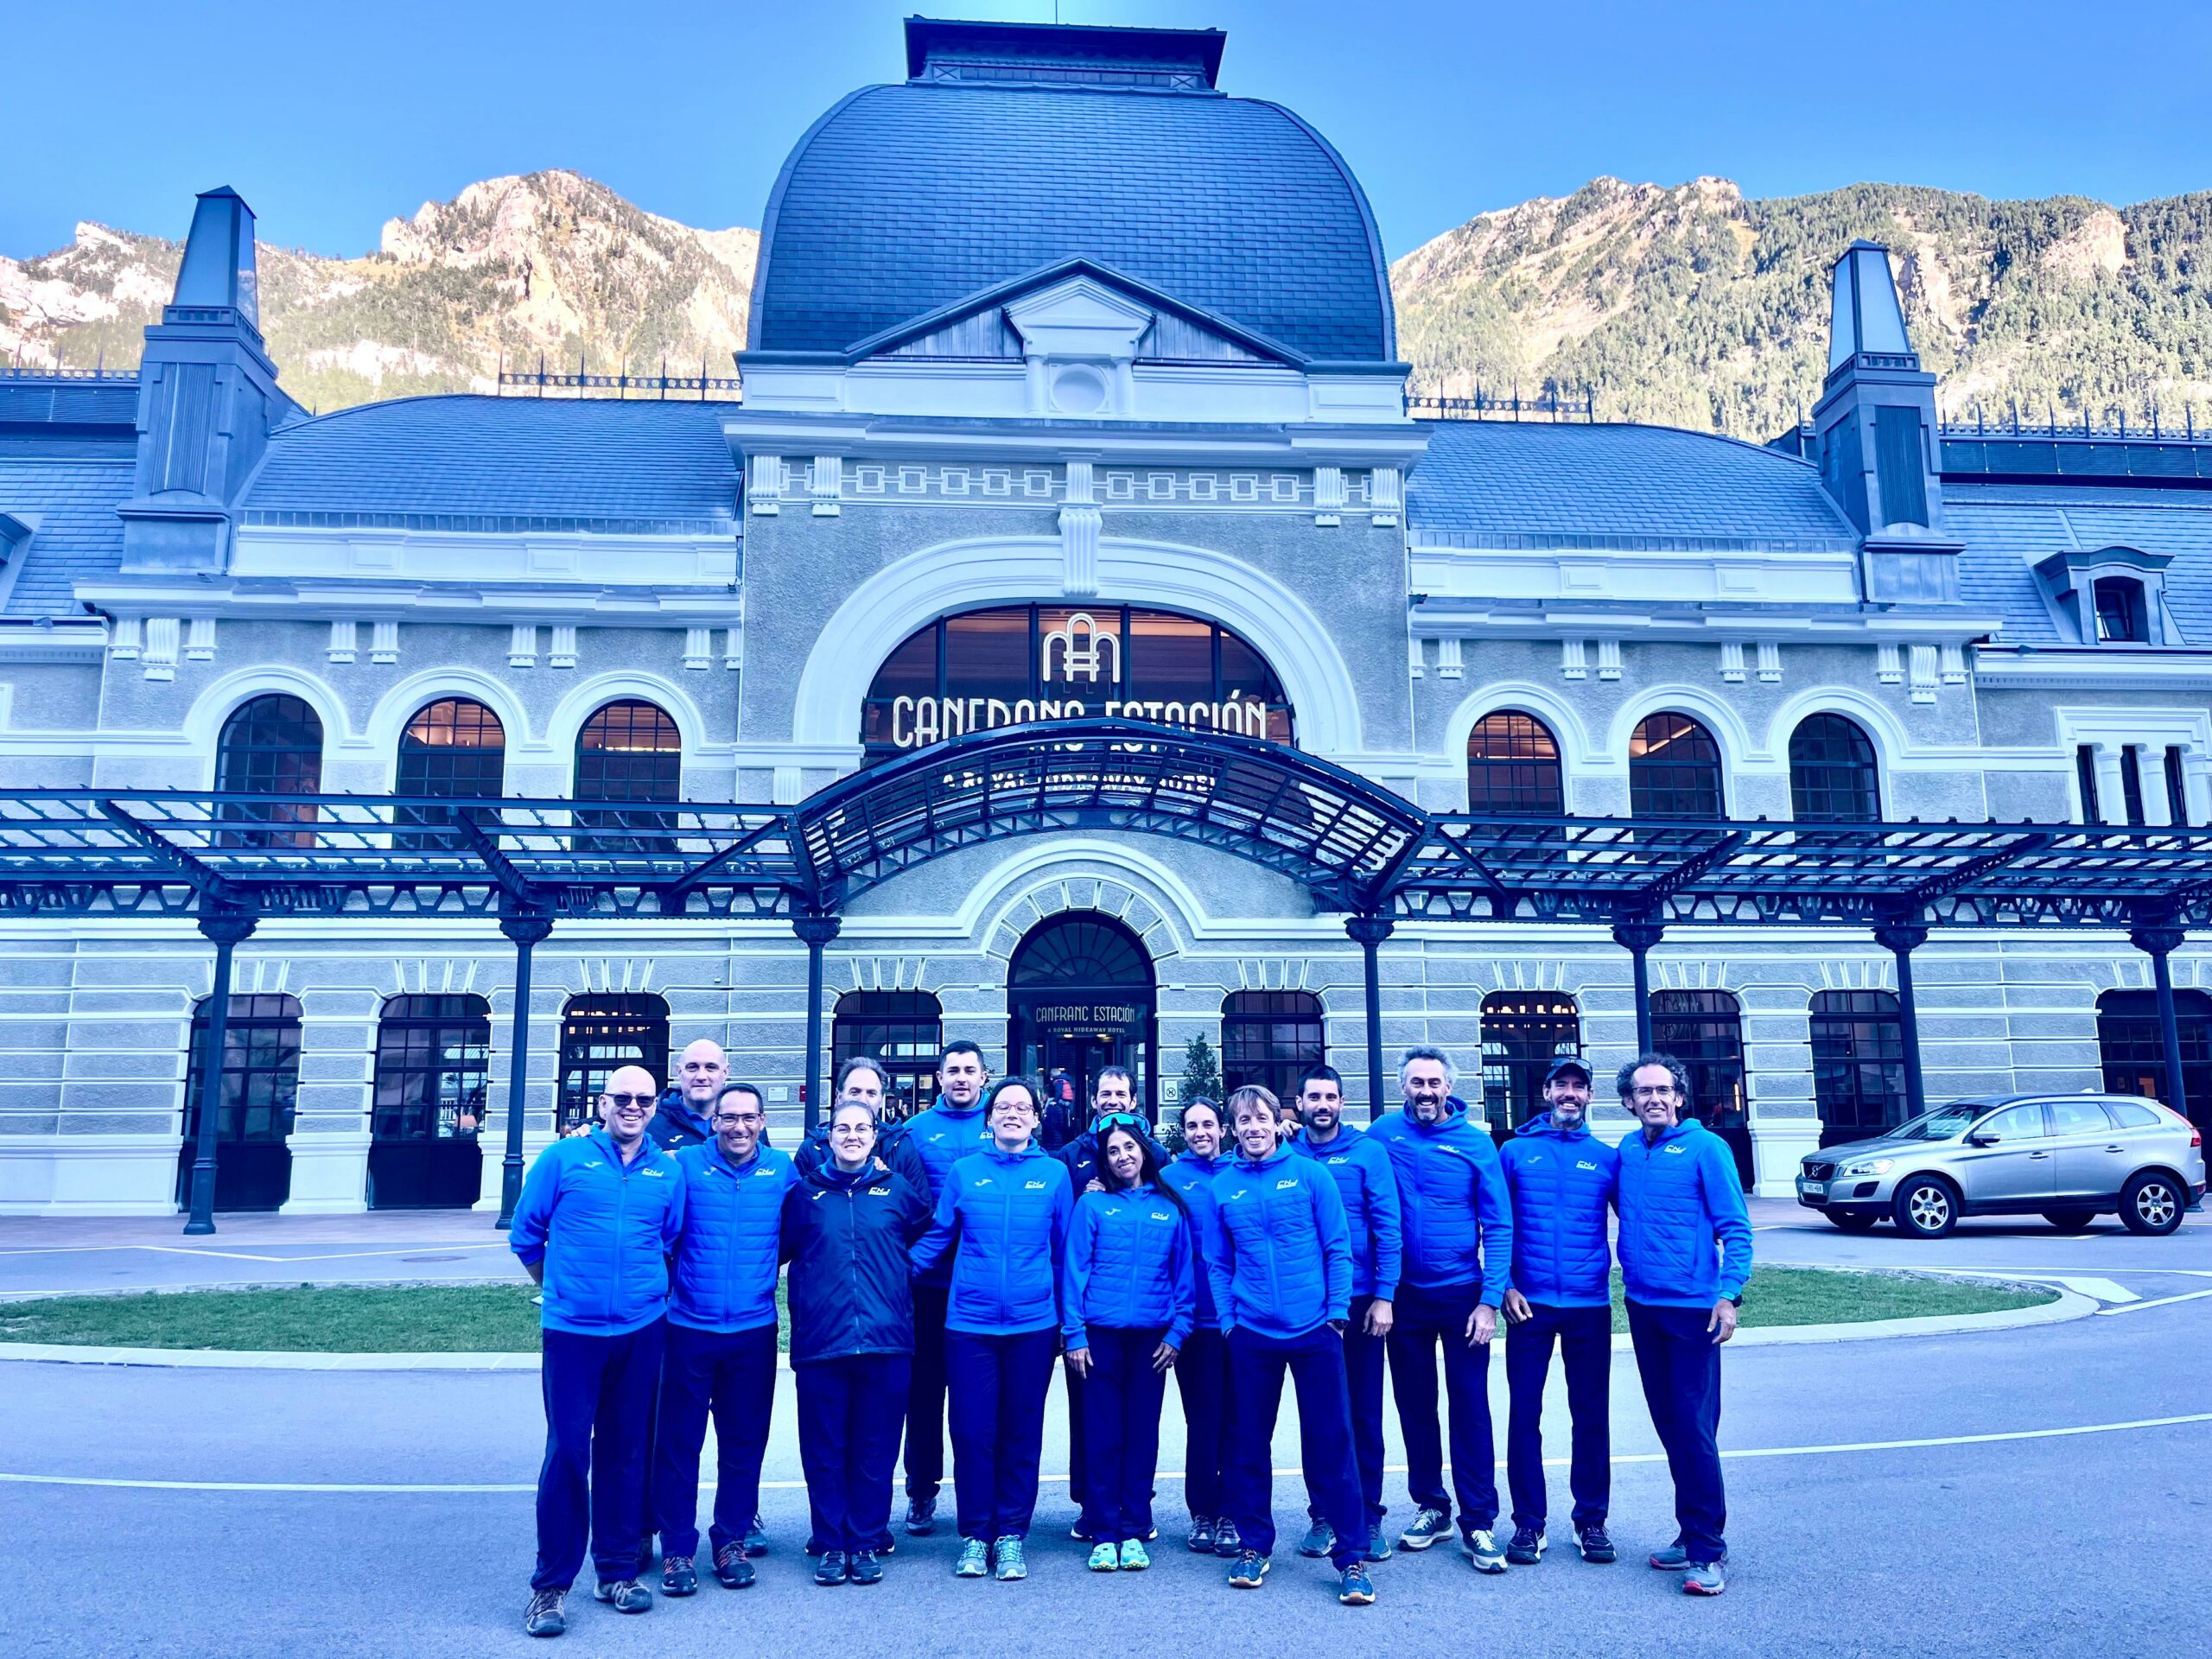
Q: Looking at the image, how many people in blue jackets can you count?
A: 11